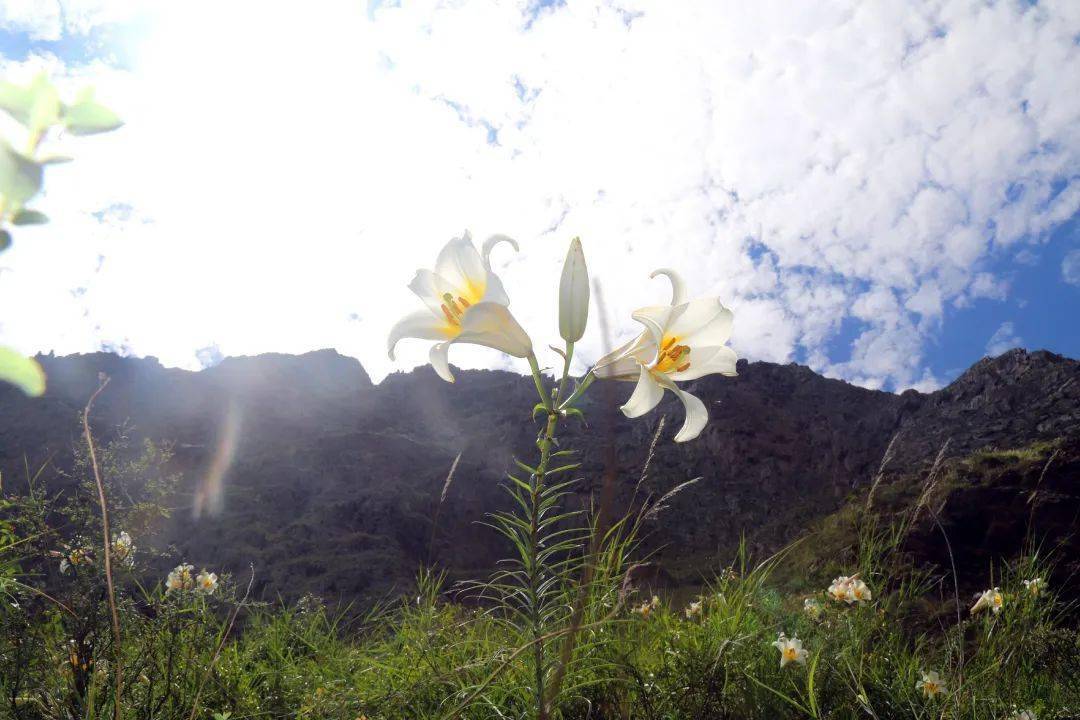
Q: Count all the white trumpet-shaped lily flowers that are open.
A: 2